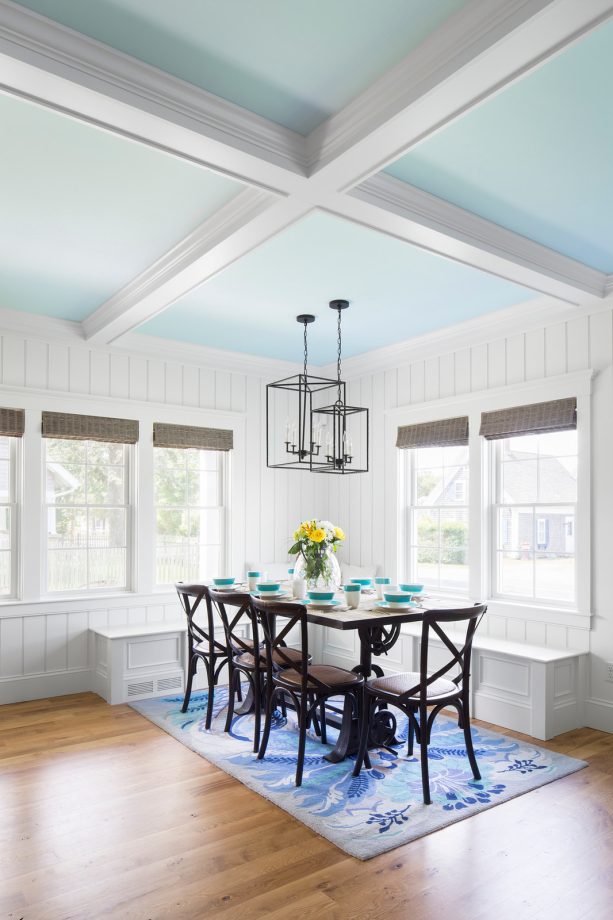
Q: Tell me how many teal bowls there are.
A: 6